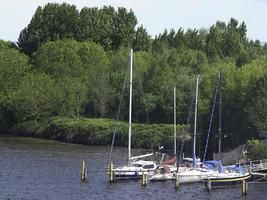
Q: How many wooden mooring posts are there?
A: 6